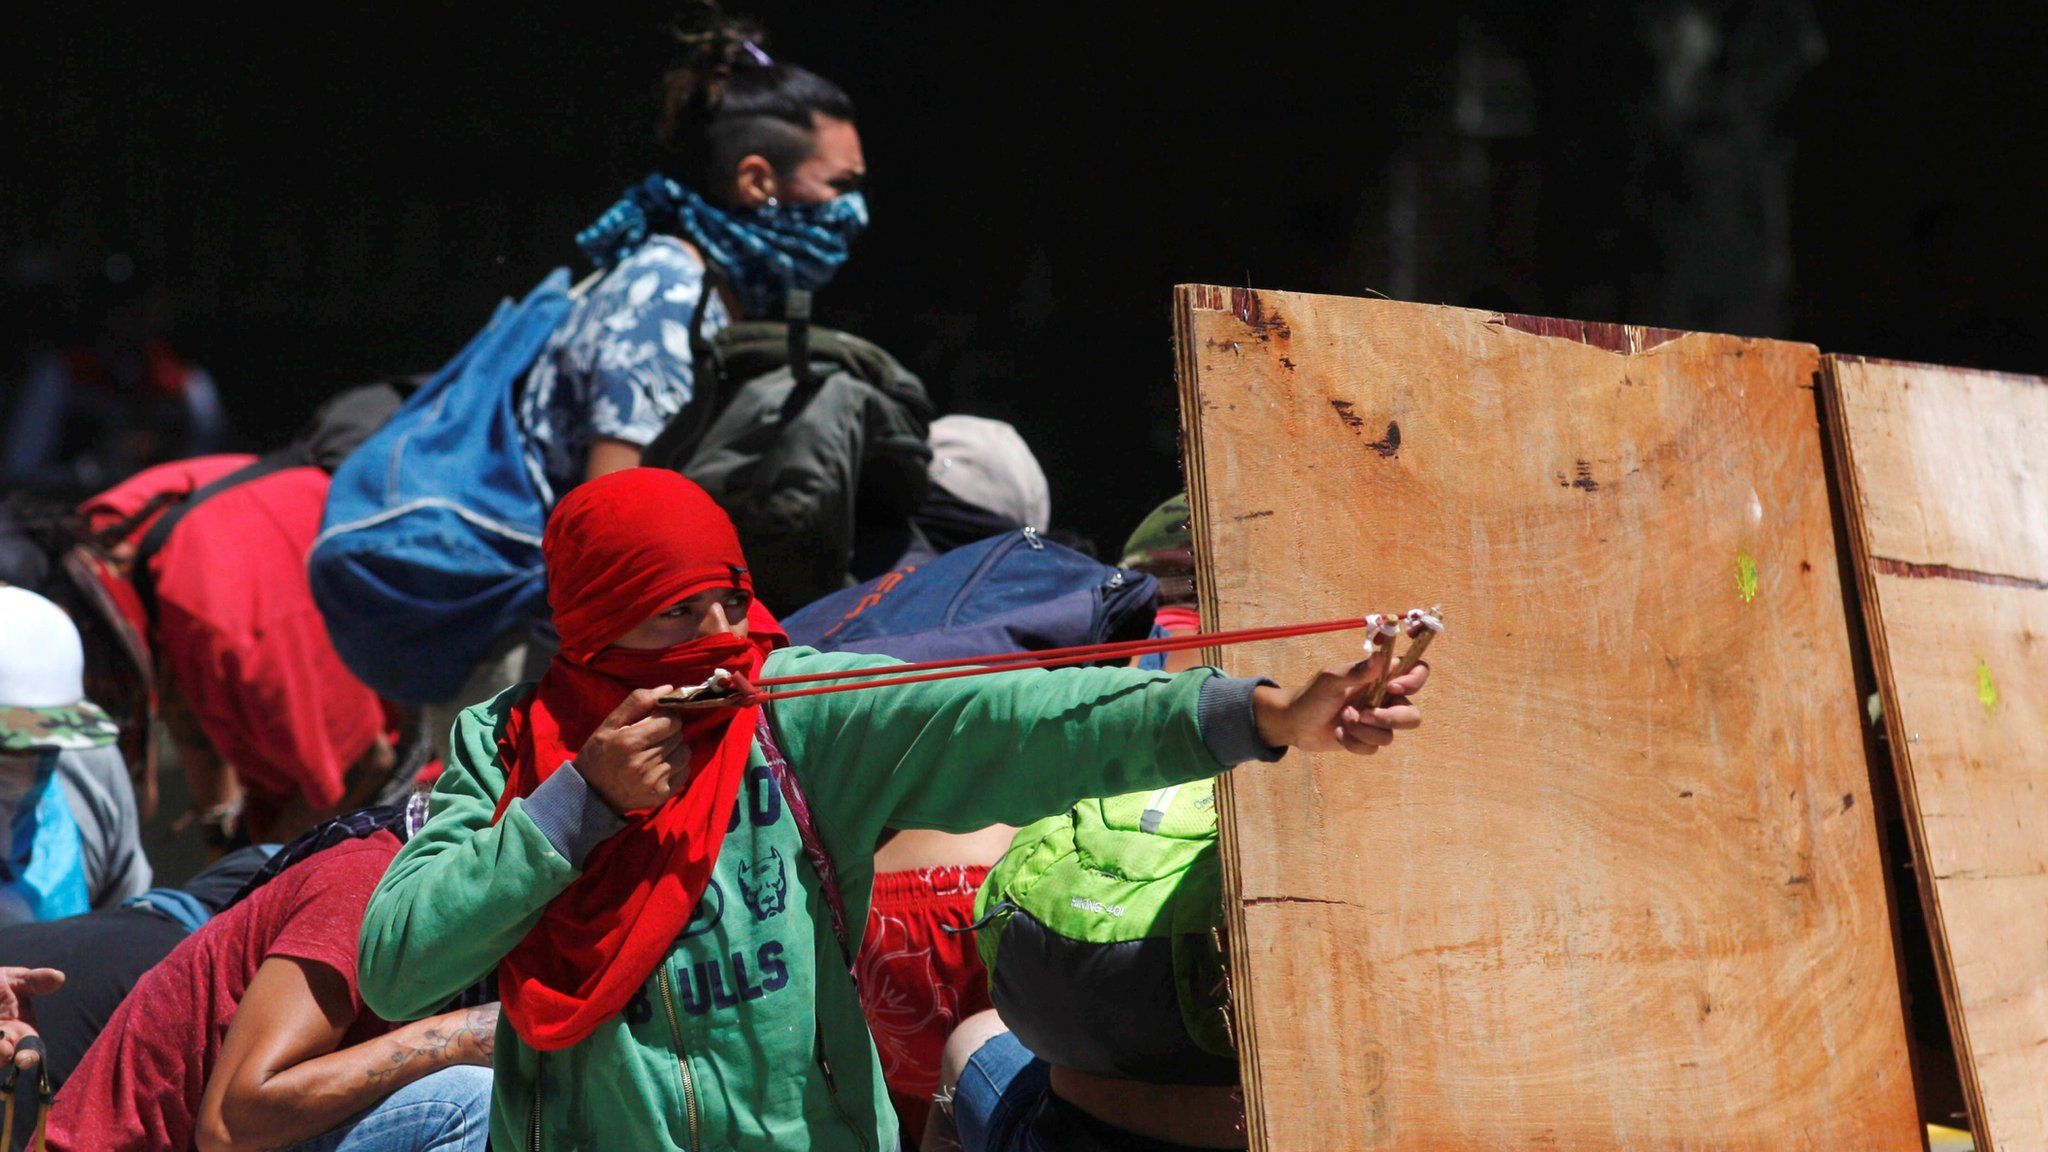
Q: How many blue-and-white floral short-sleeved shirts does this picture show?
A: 1